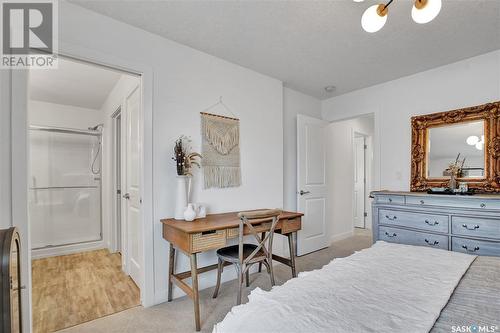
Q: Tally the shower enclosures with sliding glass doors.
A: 1